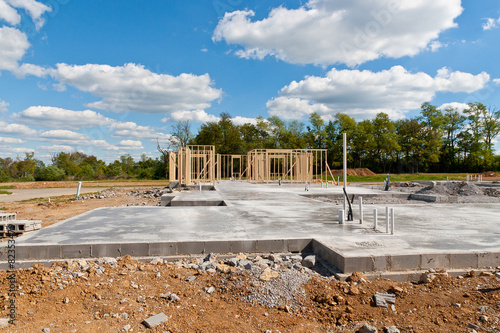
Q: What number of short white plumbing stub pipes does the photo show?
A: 5